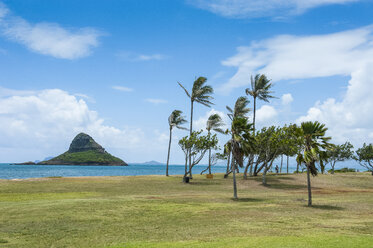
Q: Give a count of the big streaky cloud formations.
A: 3